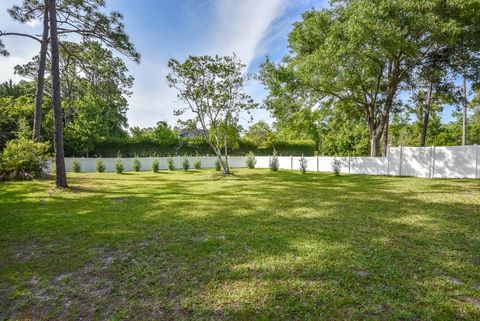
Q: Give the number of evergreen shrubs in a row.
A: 13